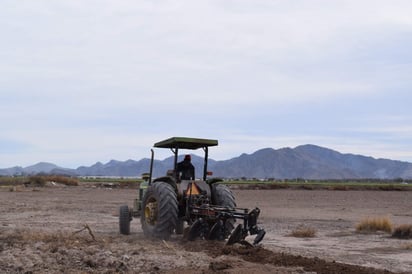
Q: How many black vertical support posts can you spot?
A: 2